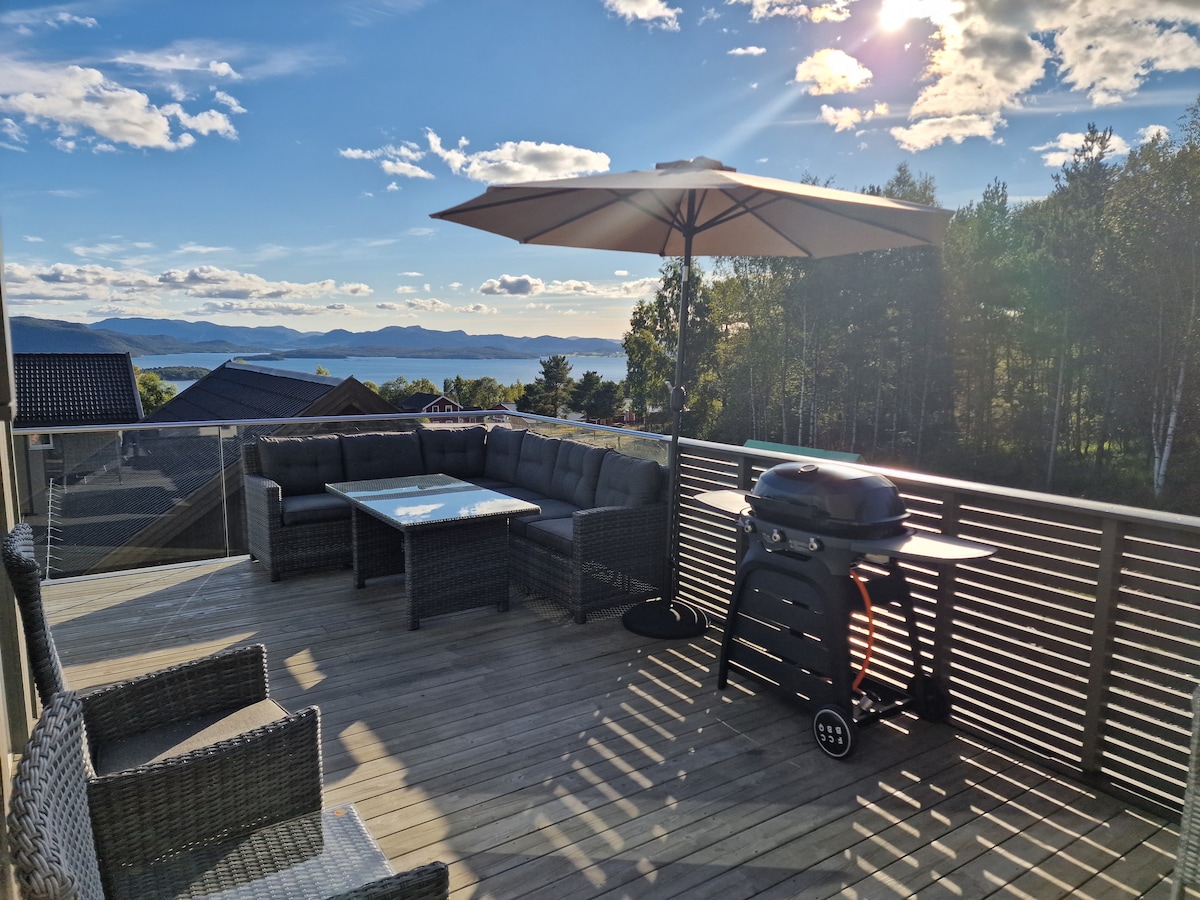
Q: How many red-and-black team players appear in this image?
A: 0